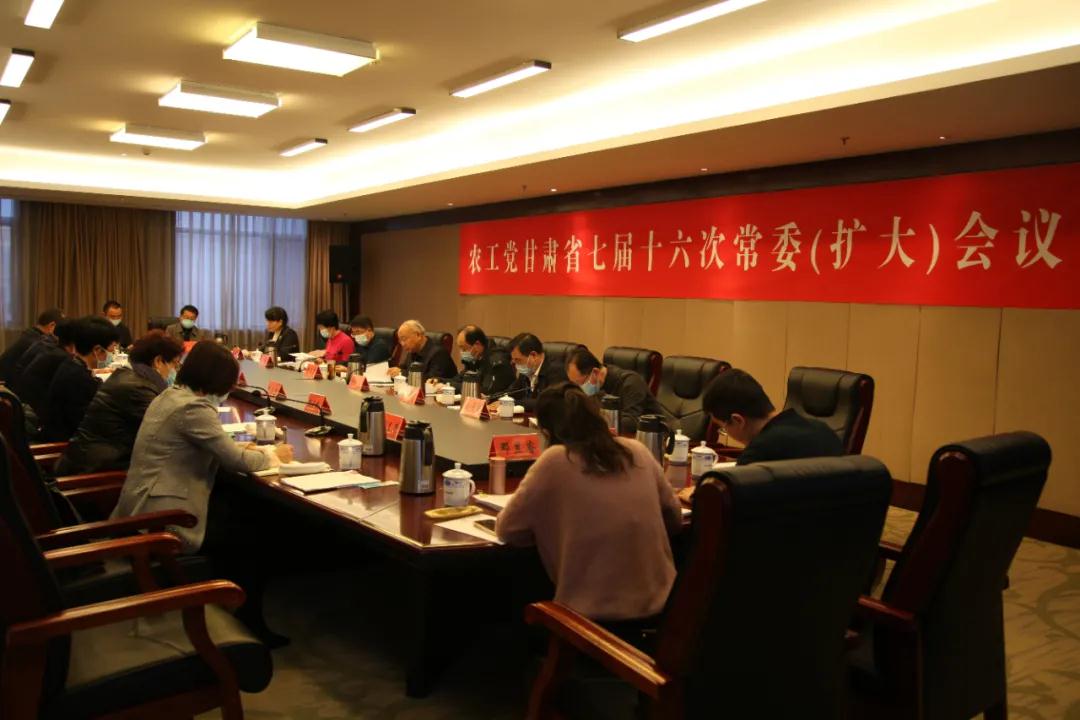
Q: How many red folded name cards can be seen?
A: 12